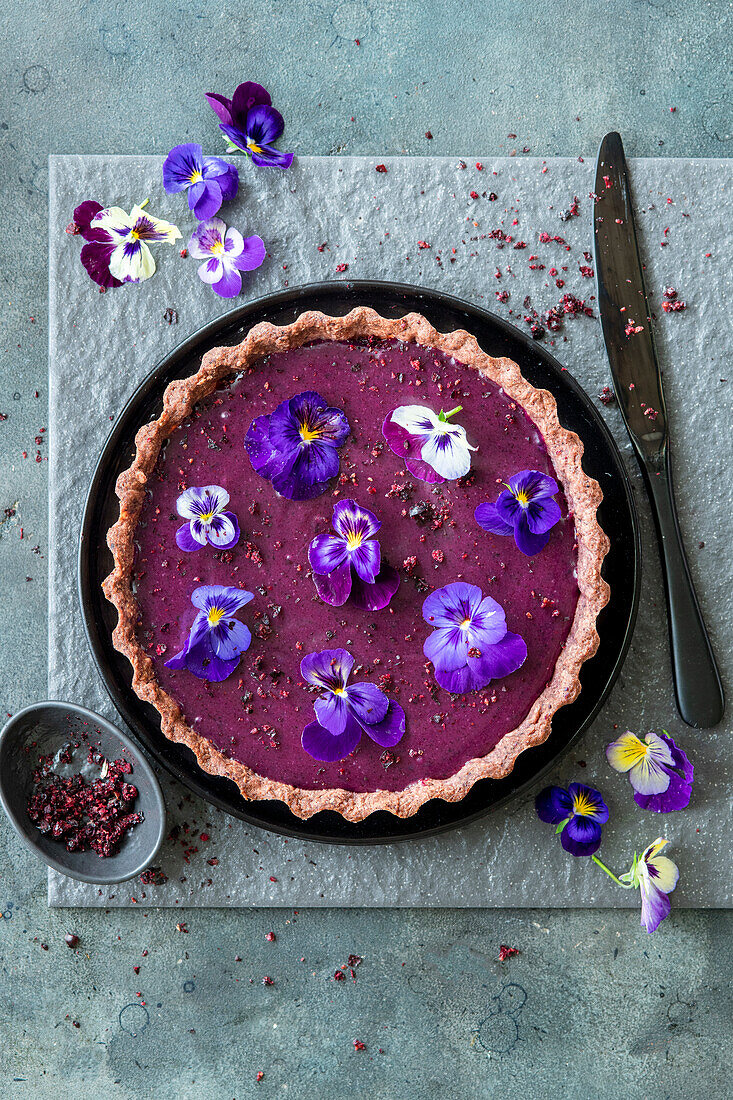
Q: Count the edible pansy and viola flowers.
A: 15